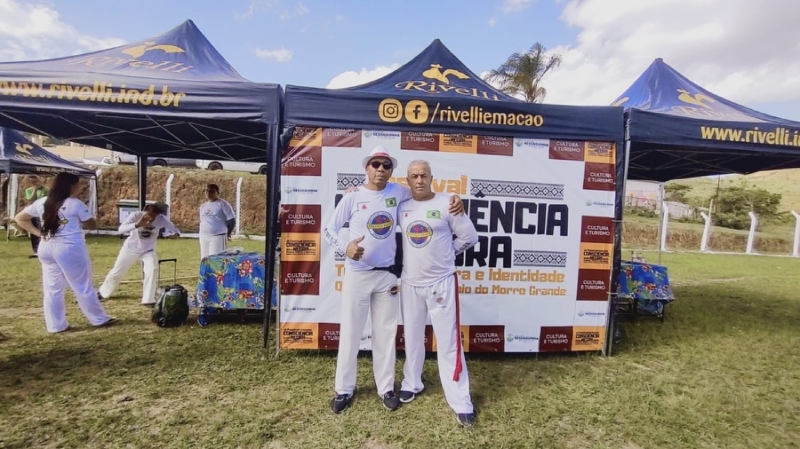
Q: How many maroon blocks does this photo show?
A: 14